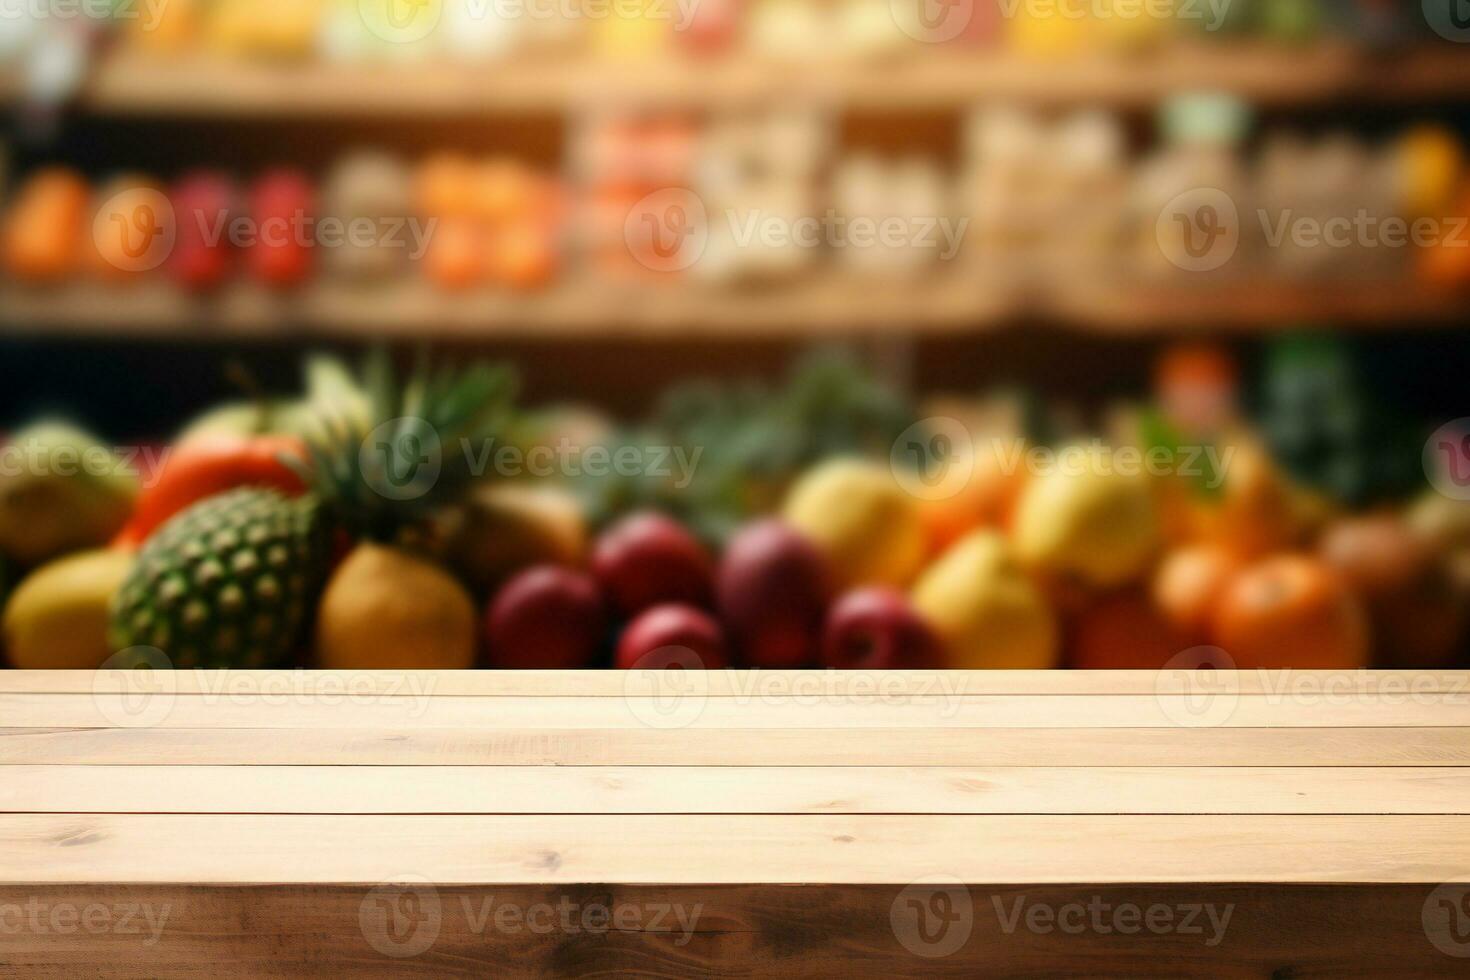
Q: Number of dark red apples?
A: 5